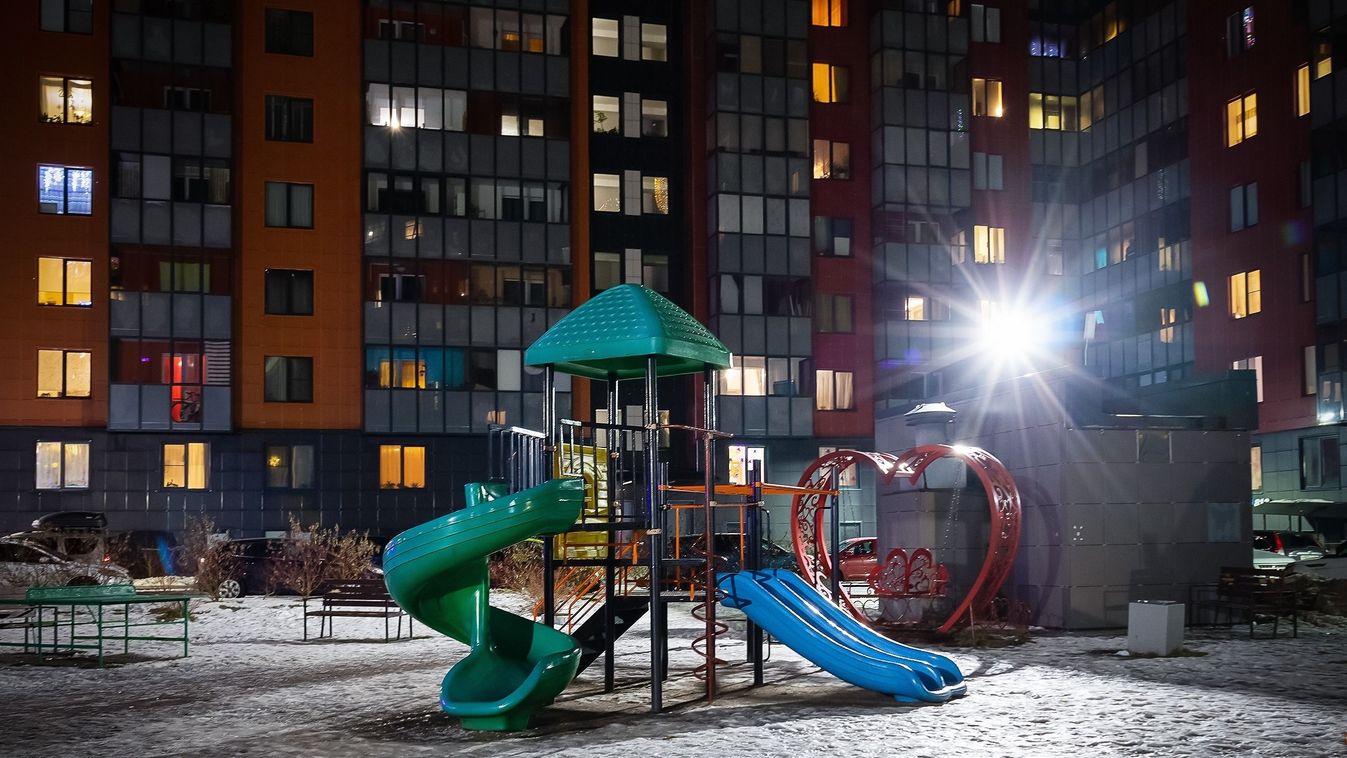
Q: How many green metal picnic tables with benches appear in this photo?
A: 1